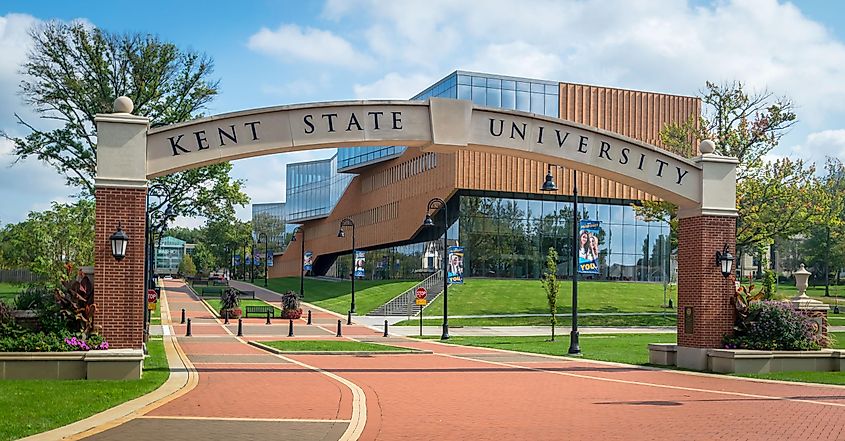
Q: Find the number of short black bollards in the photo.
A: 10